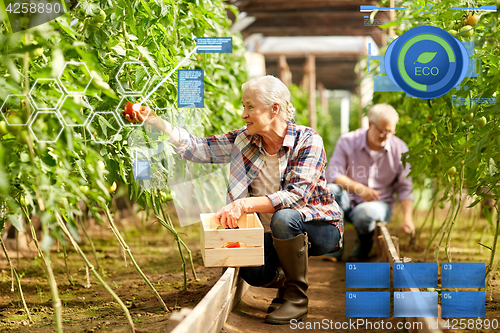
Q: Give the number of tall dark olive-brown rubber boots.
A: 2